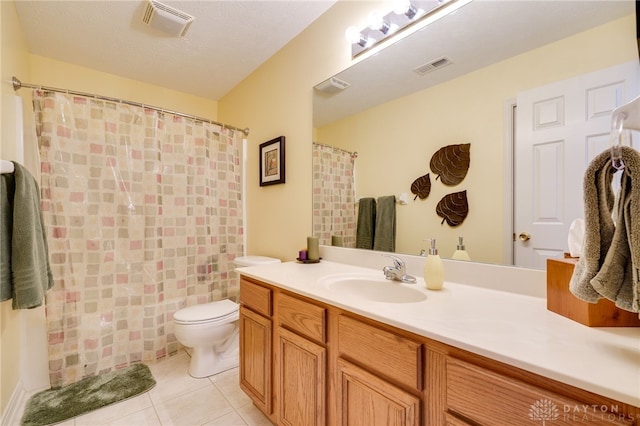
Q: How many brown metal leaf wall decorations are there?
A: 3